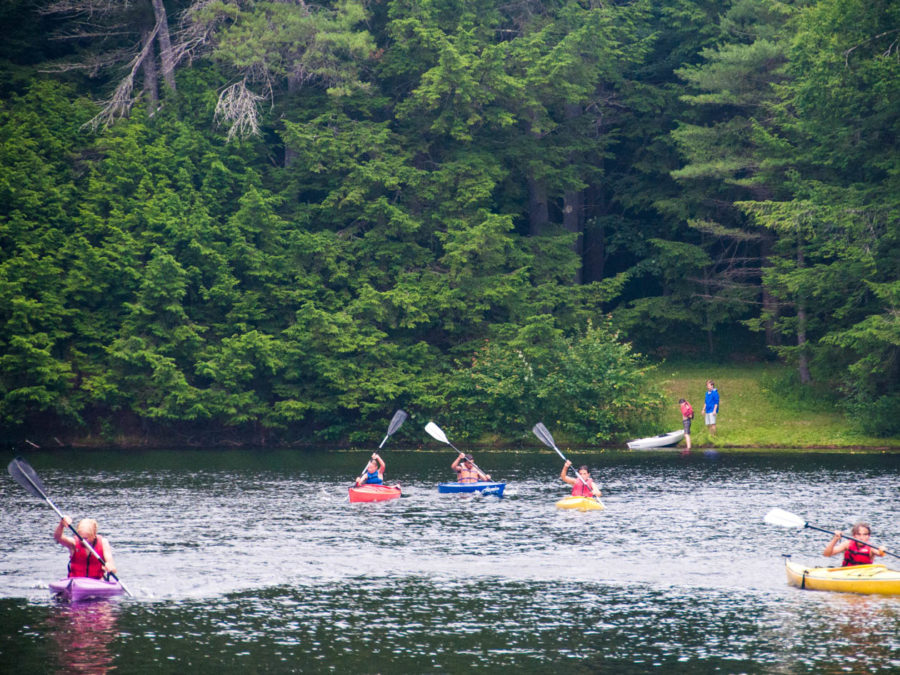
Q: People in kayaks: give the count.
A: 5